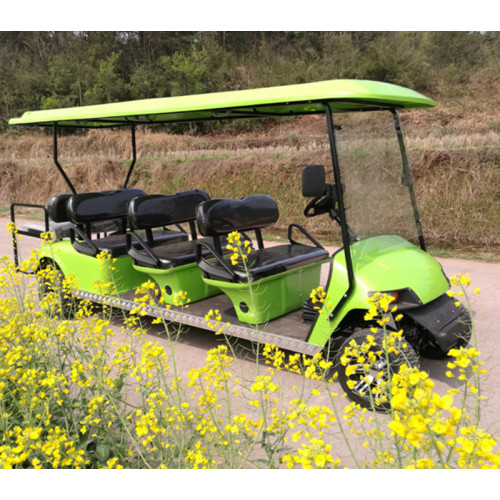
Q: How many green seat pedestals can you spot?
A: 3